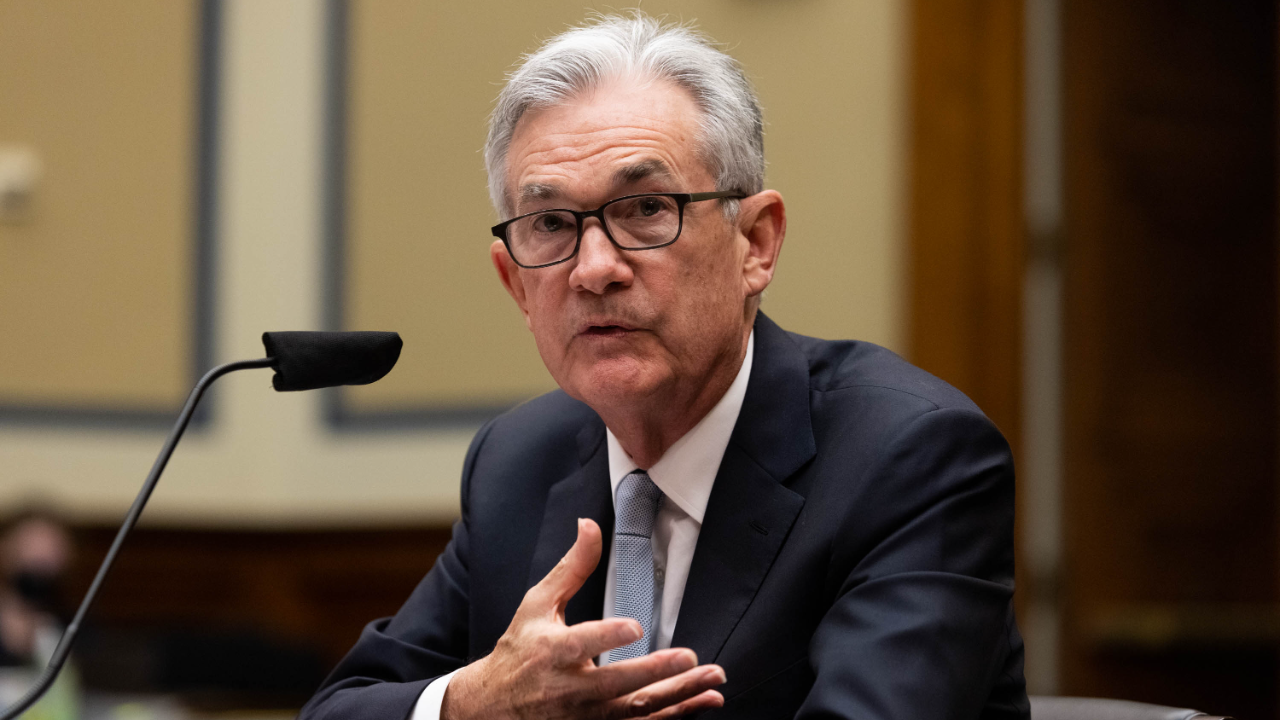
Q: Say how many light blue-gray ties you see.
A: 1